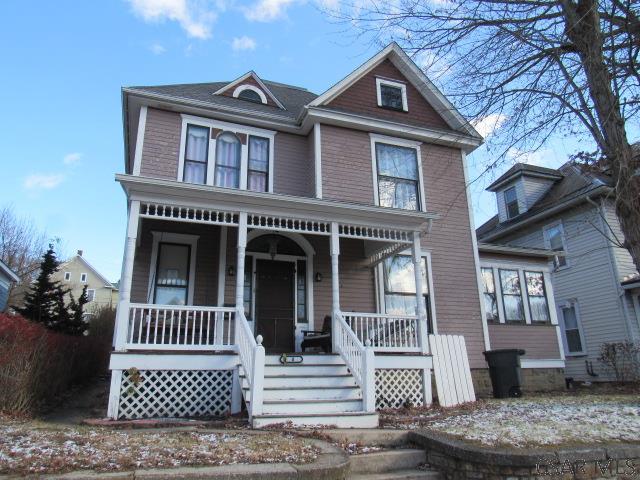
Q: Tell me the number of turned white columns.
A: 4